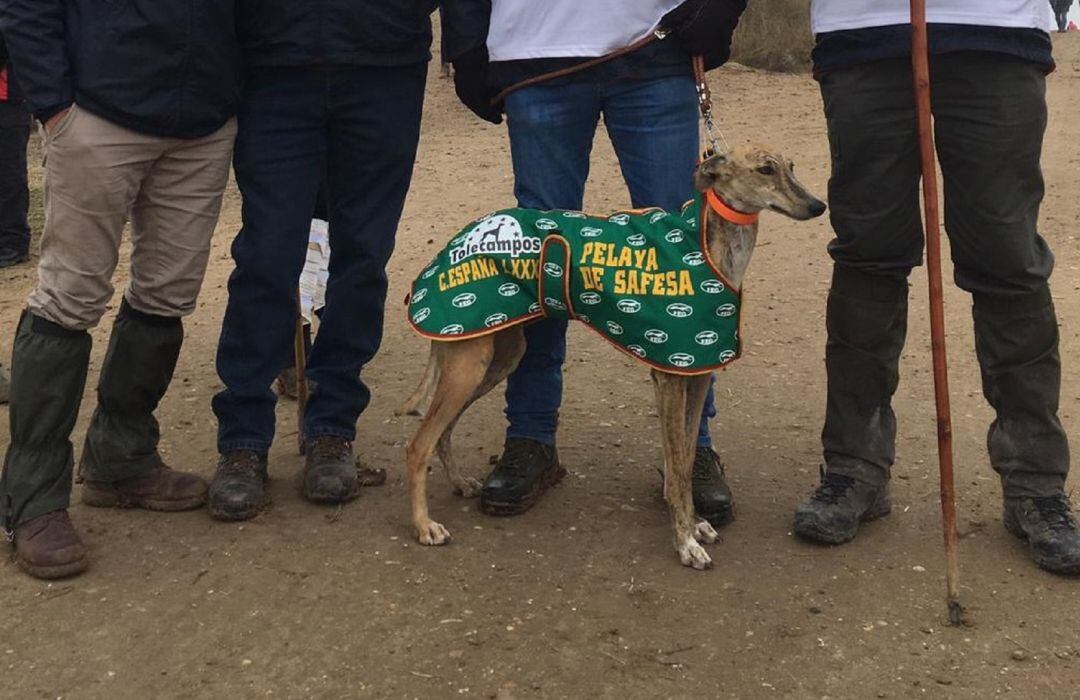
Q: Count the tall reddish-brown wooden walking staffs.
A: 1